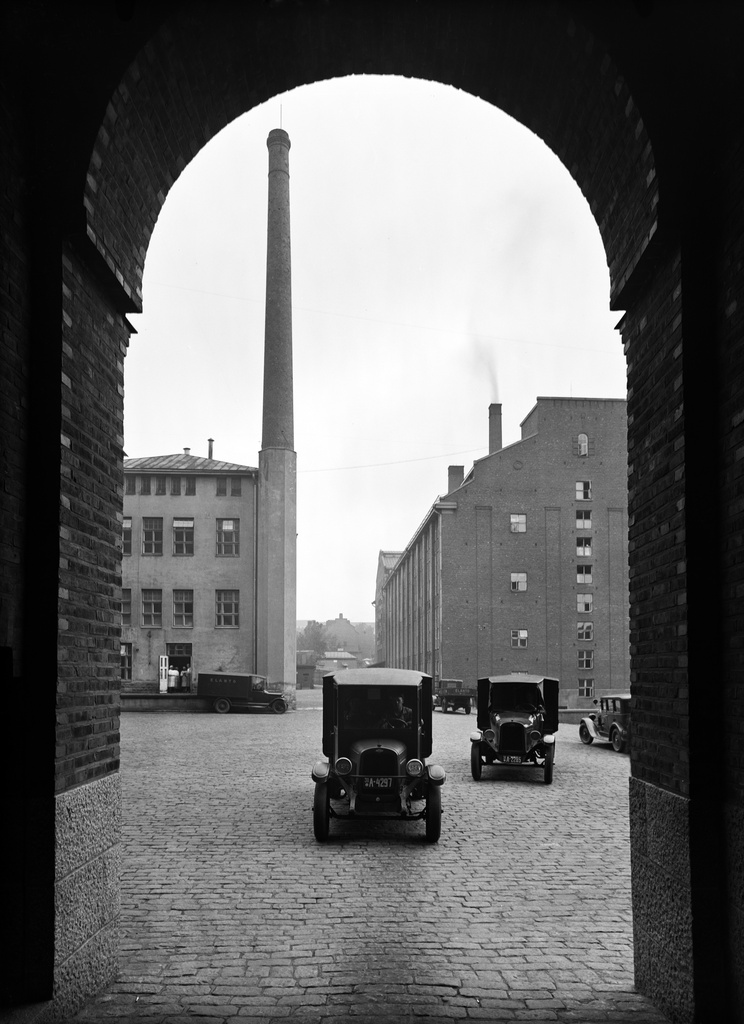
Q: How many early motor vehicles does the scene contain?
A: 5